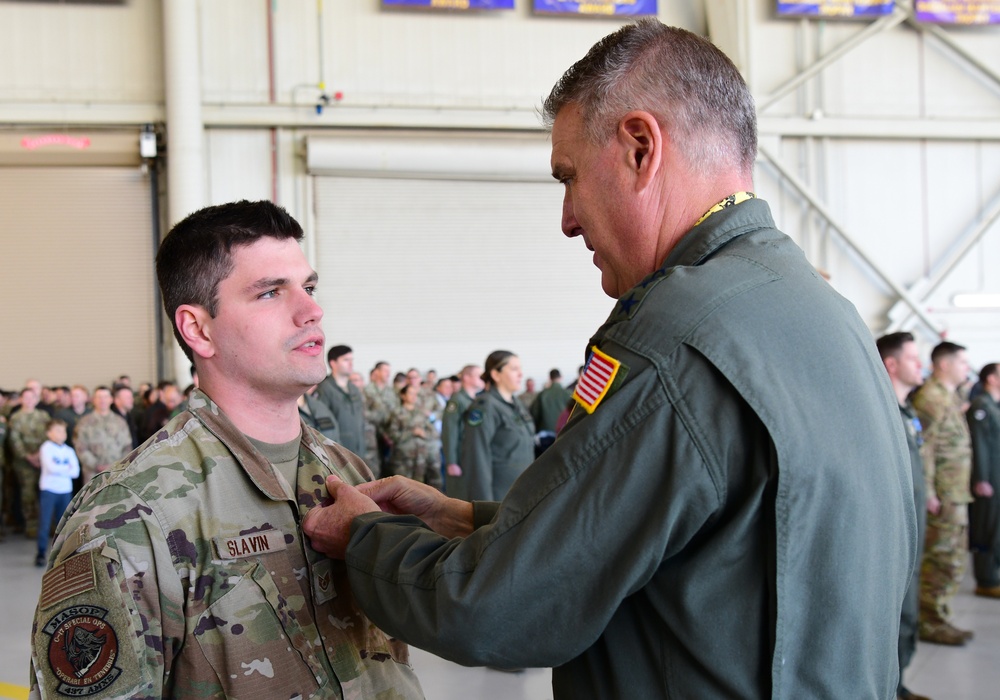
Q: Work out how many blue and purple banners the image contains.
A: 4